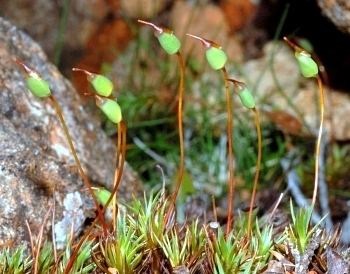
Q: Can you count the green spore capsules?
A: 8